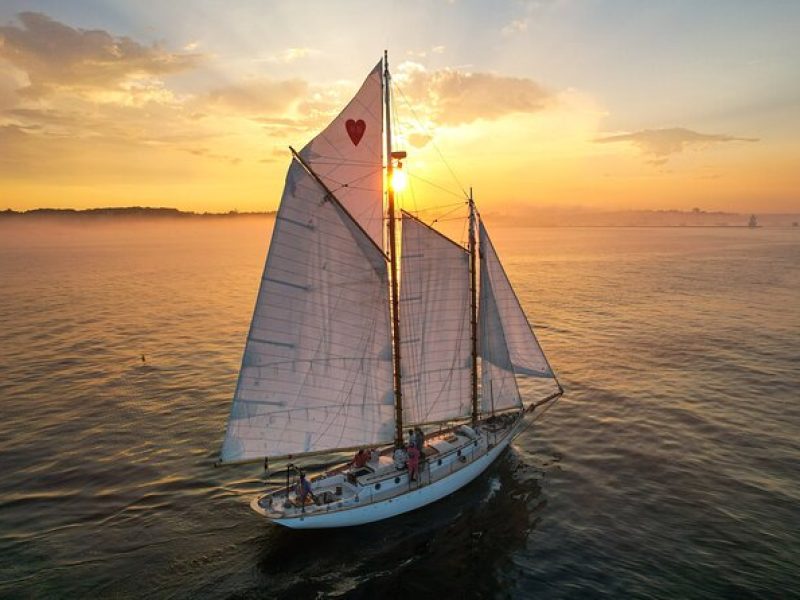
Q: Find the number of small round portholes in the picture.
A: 5